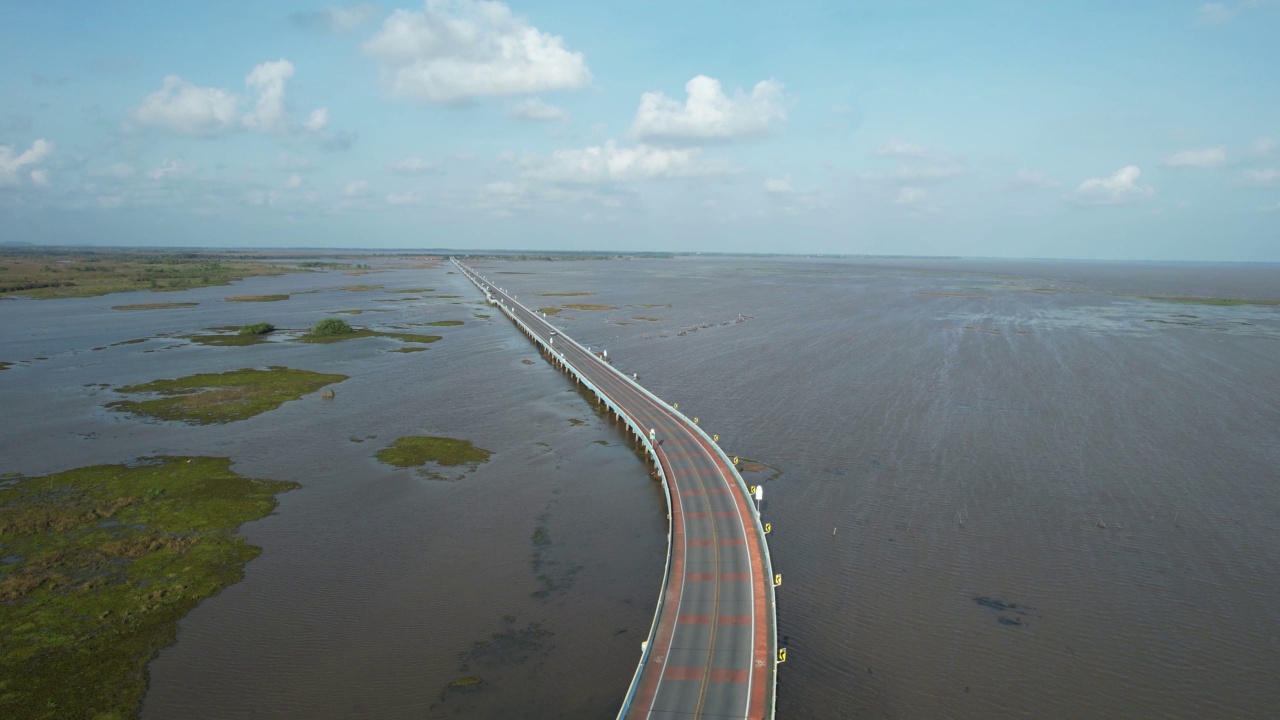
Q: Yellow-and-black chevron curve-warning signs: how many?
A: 8